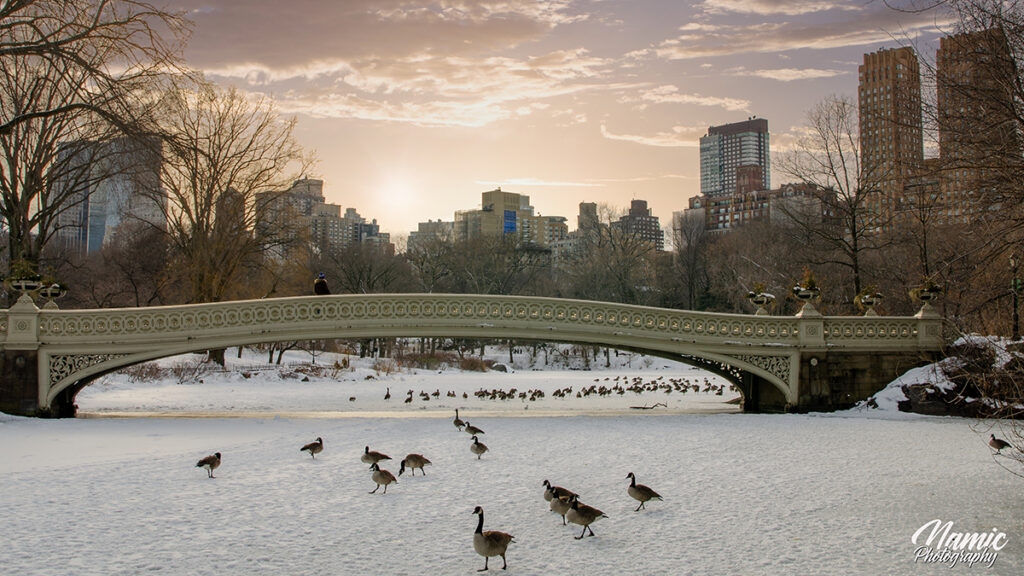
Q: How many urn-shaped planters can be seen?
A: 6